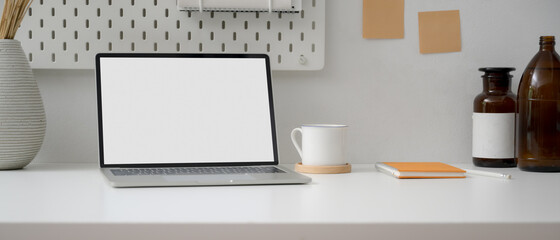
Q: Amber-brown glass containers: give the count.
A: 2